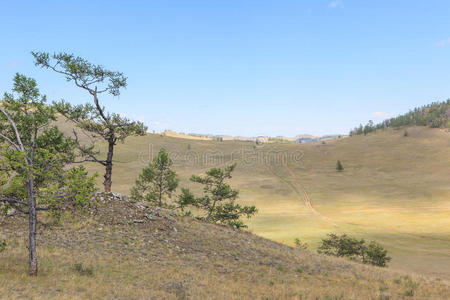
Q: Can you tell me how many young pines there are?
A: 2